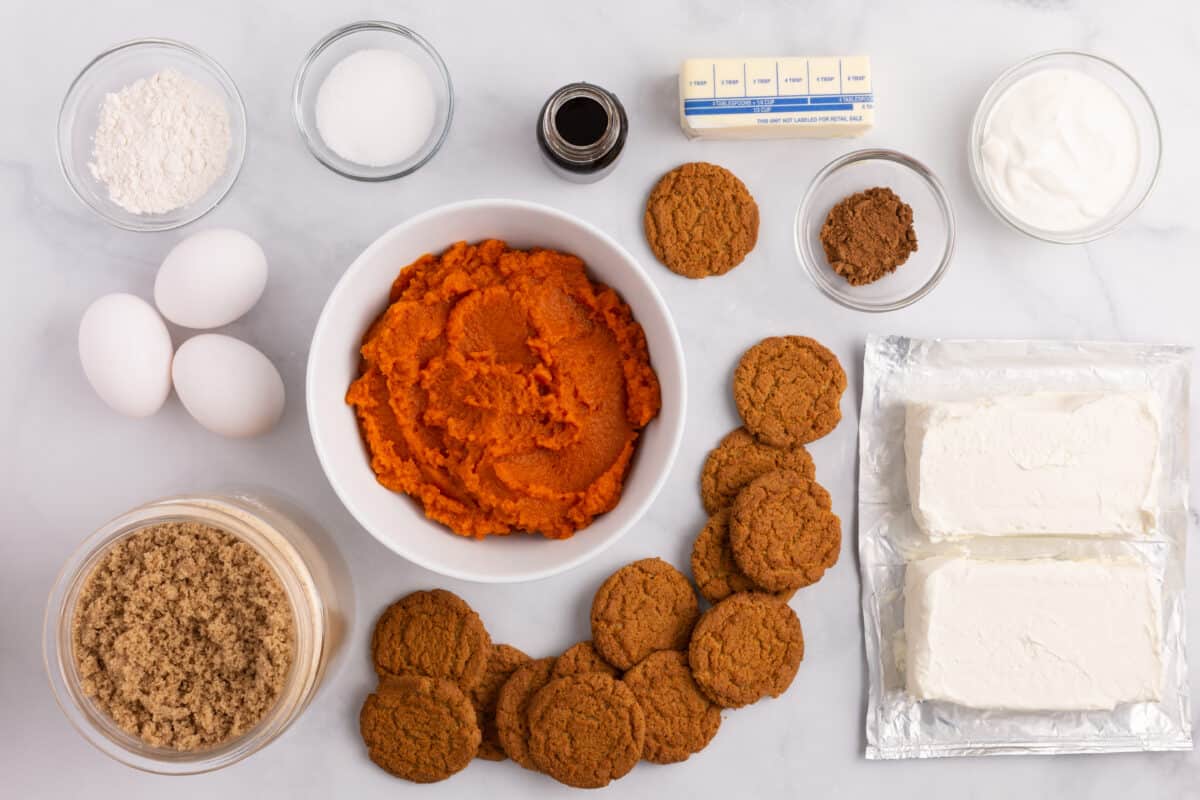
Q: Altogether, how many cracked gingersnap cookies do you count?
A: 14